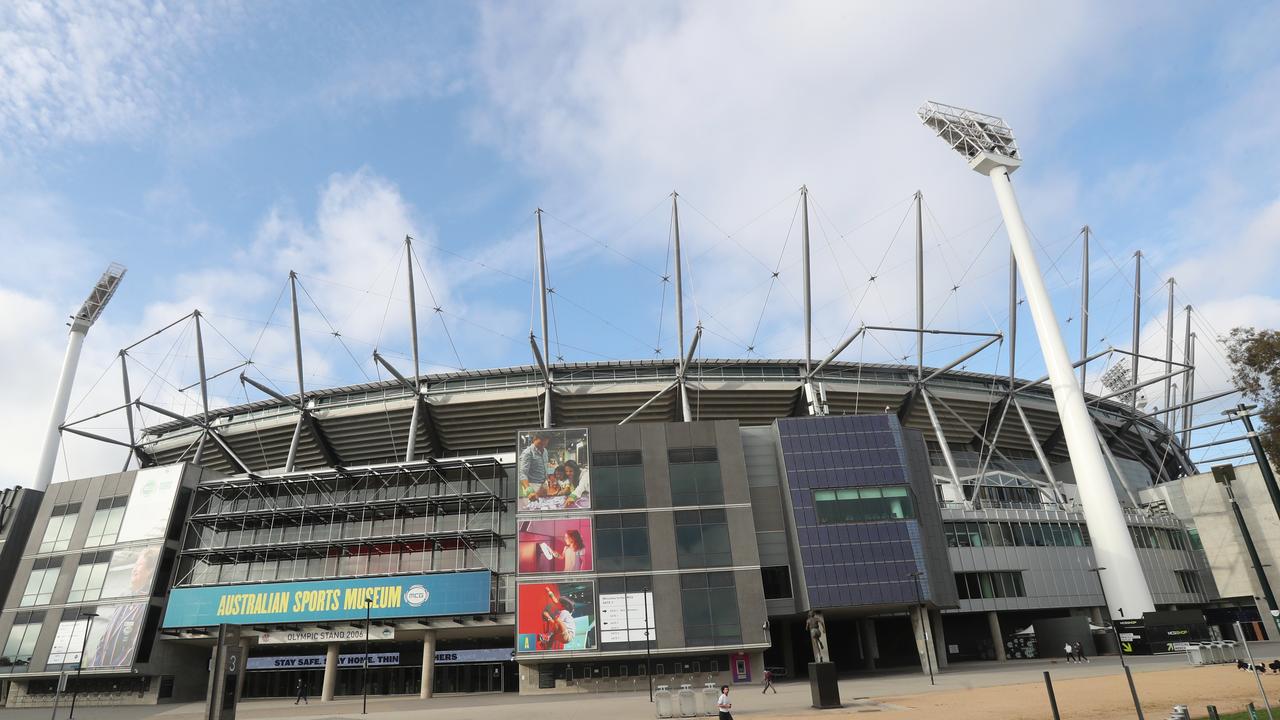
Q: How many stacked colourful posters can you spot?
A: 3